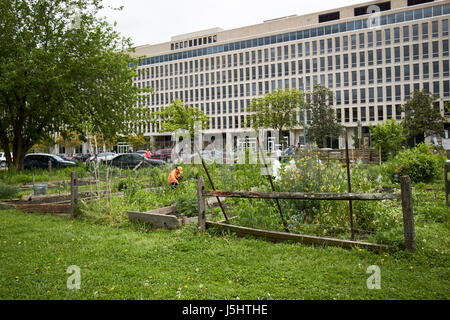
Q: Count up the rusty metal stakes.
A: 3